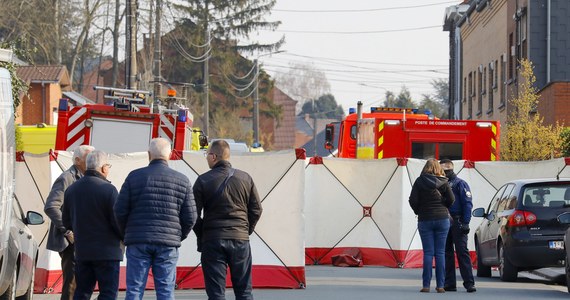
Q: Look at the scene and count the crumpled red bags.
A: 1